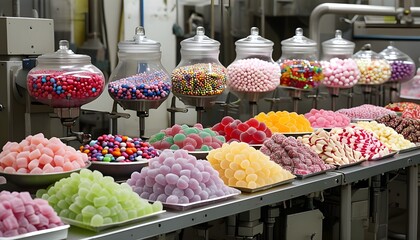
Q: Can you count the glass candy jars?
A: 8